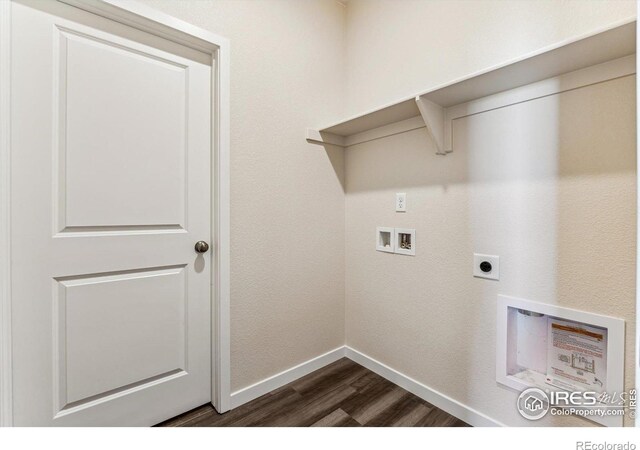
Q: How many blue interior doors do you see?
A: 0